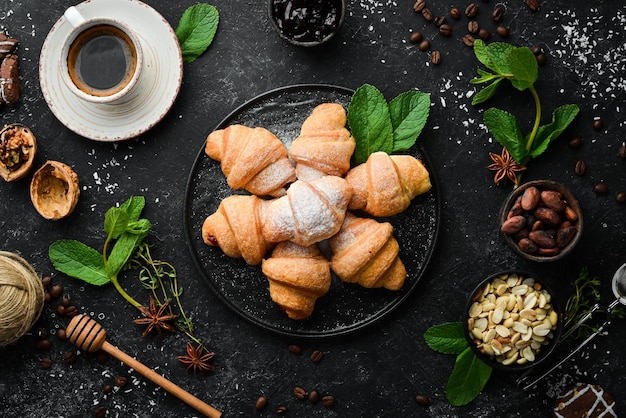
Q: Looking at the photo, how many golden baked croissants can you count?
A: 7